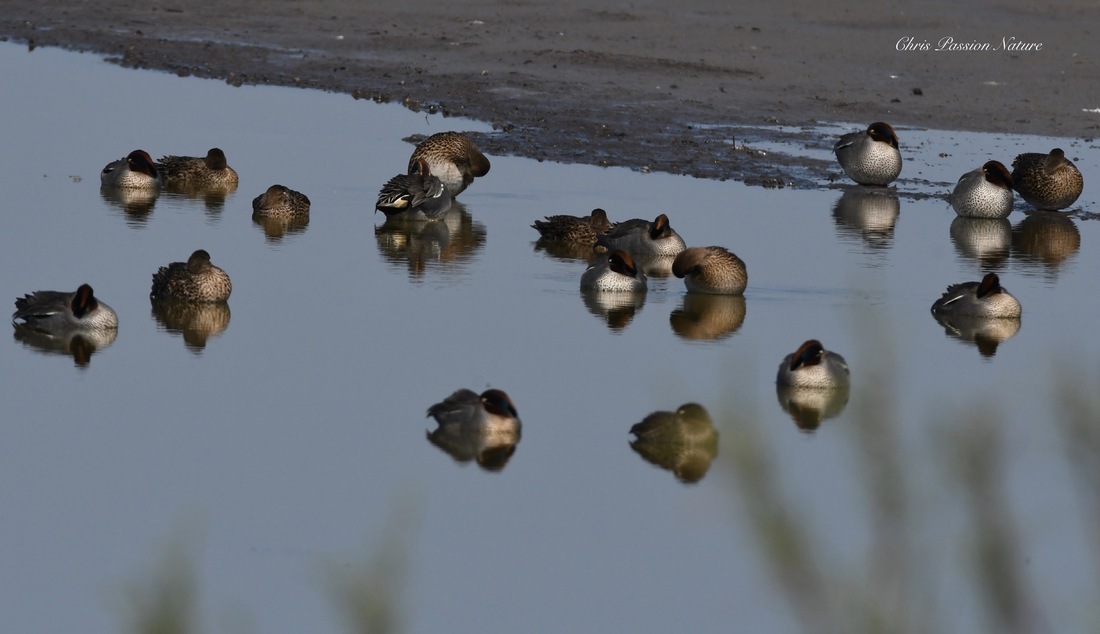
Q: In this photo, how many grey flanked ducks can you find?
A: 10